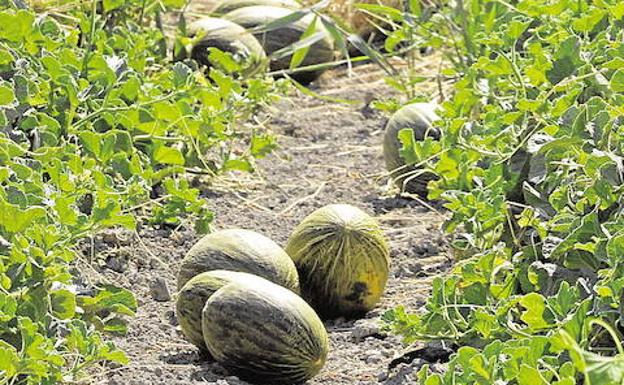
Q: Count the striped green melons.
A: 8